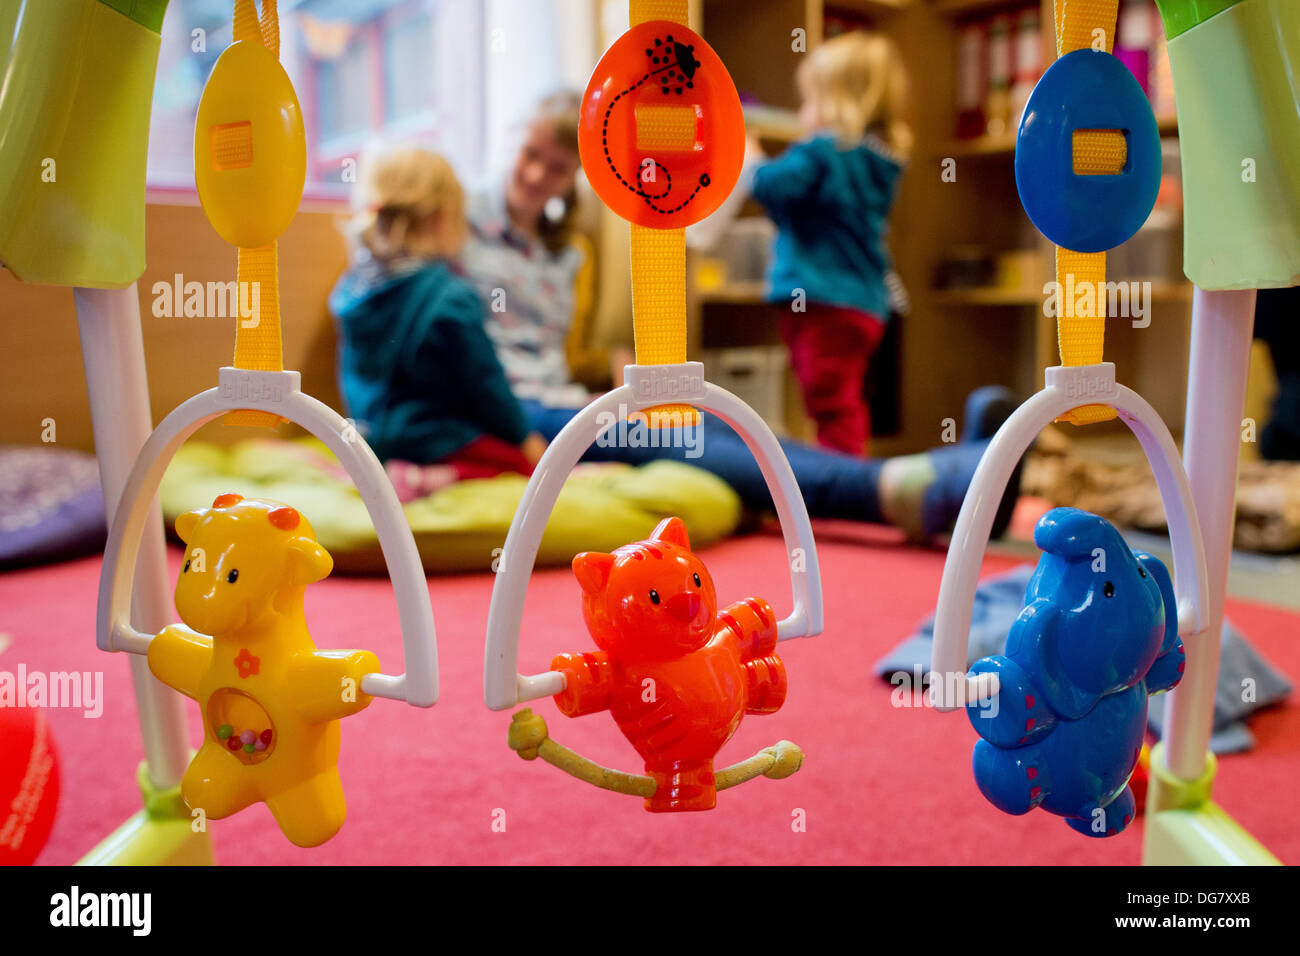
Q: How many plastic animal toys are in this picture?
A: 3